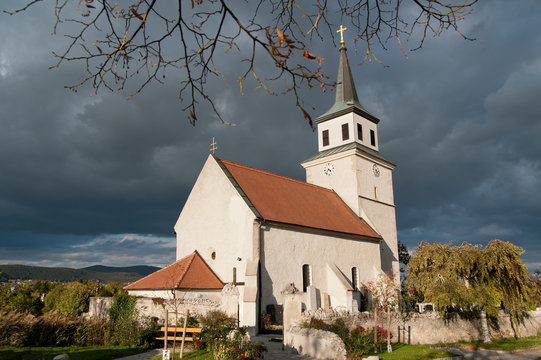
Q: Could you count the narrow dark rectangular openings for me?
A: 4